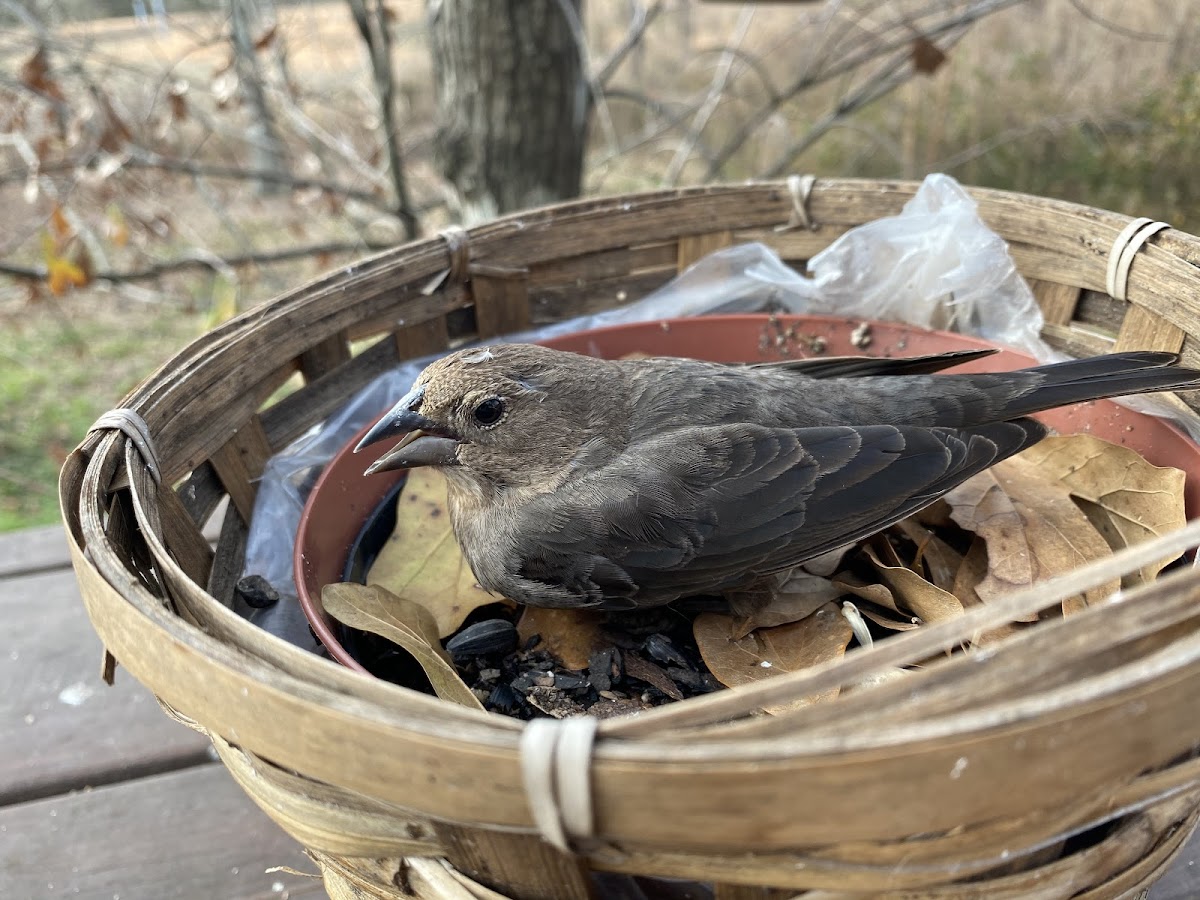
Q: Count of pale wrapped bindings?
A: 5